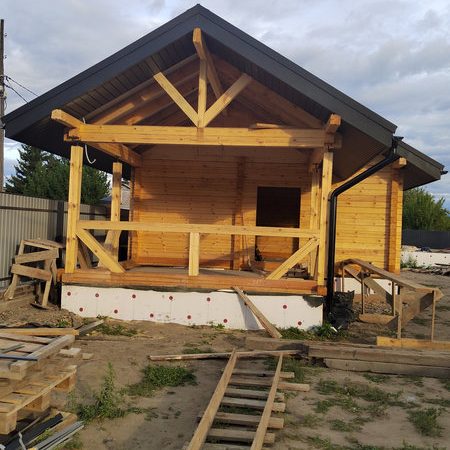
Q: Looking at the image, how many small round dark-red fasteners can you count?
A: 12